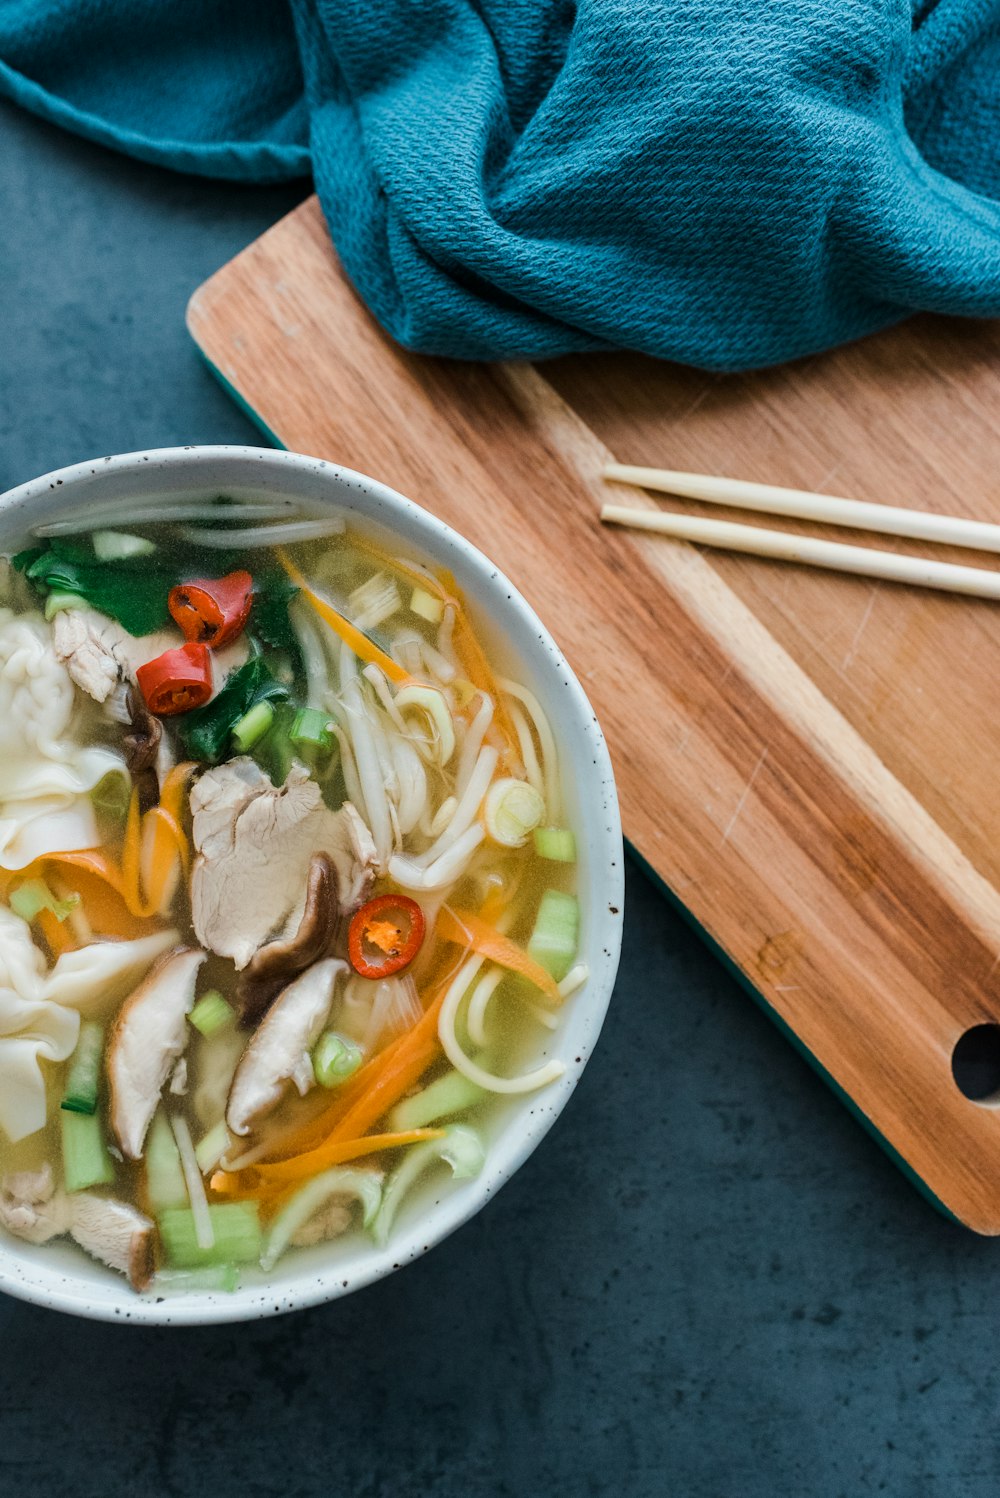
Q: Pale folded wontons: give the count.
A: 2